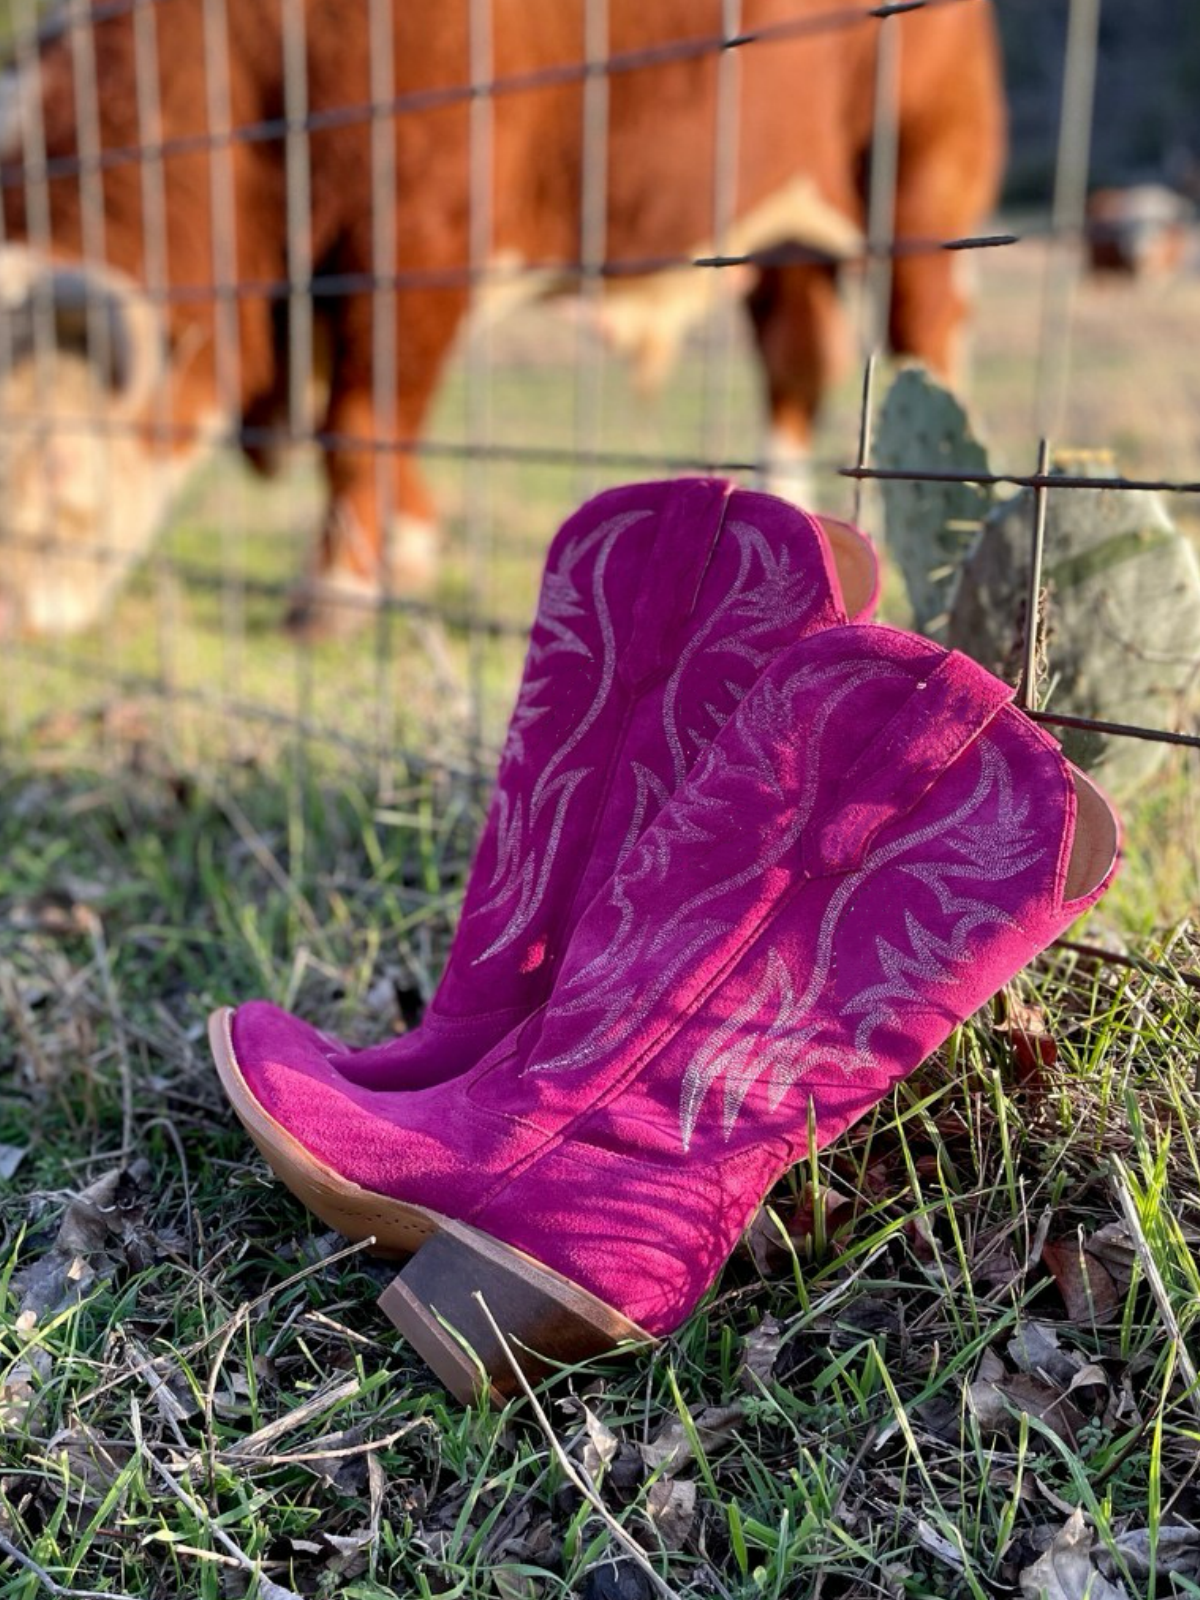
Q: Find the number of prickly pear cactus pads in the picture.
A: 2